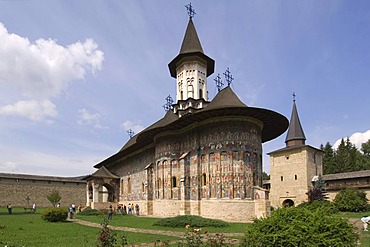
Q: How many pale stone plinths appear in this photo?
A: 1